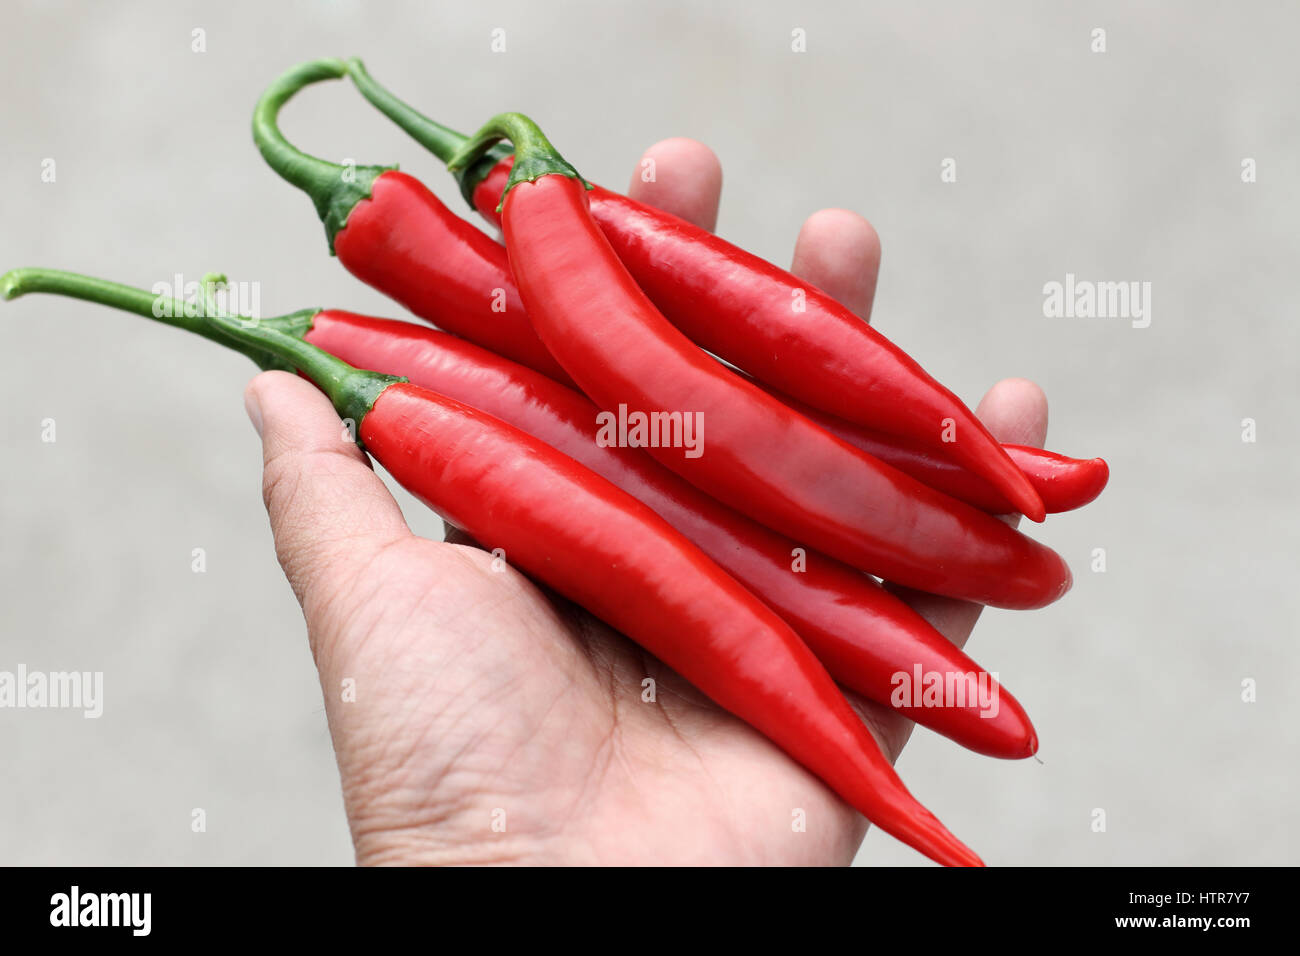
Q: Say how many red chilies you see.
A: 5